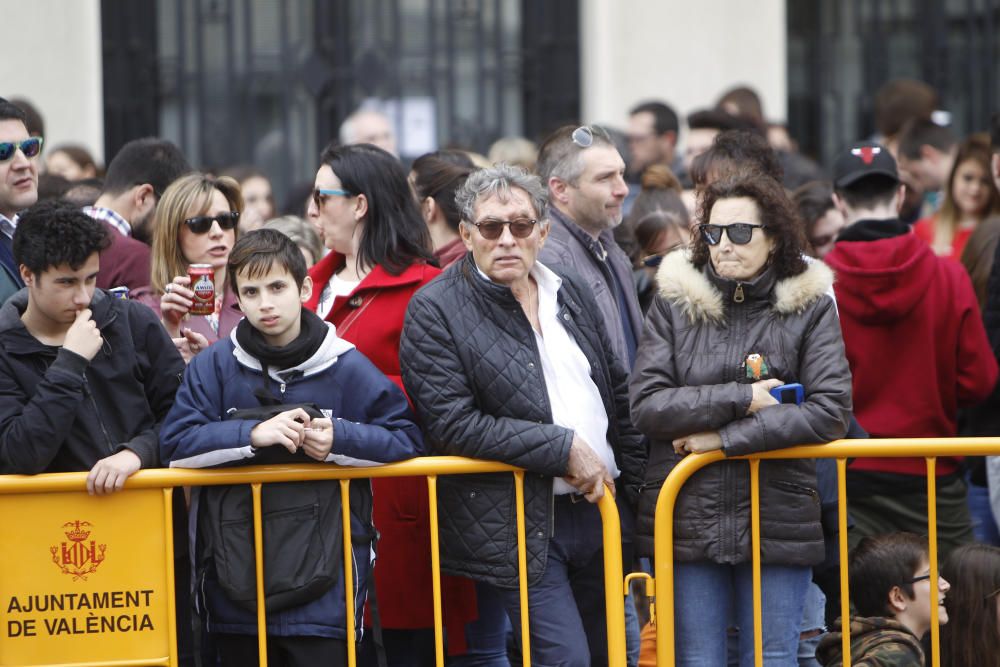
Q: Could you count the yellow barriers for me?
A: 2